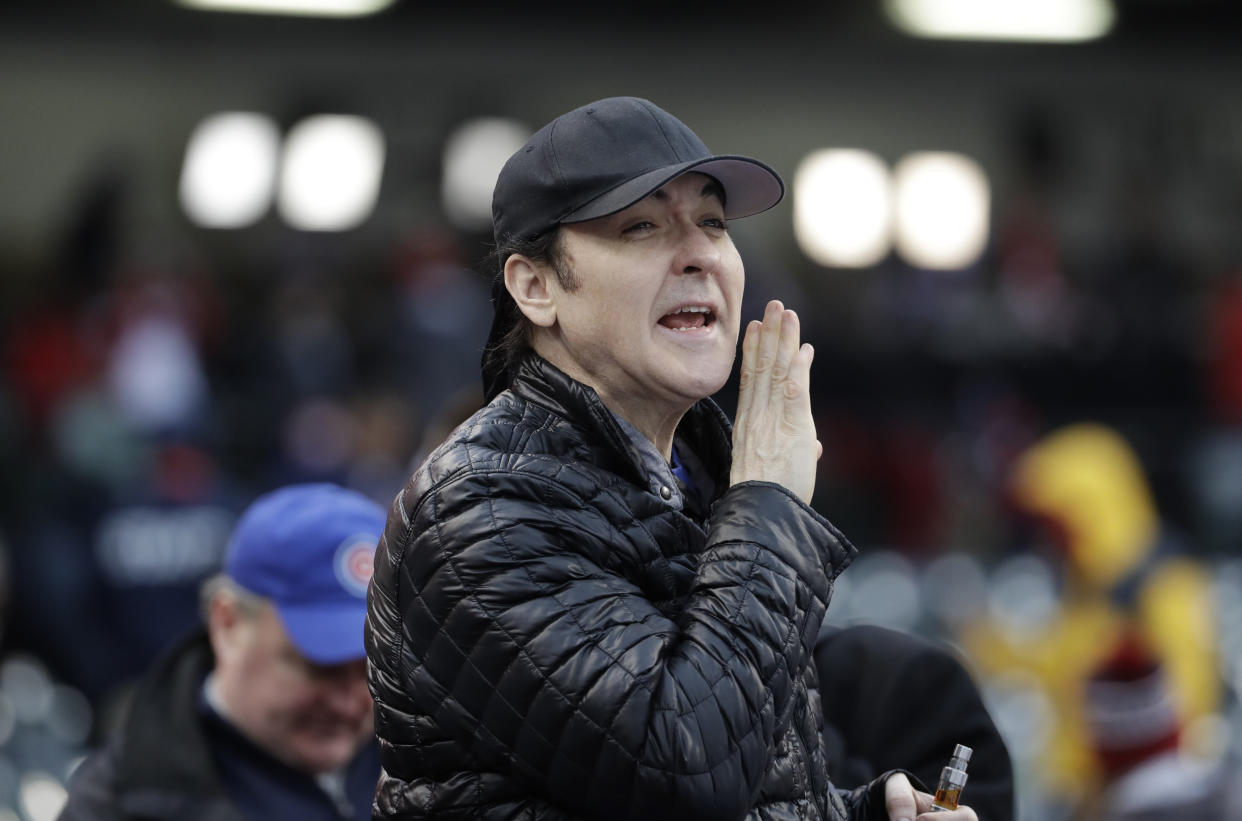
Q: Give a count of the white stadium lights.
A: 7